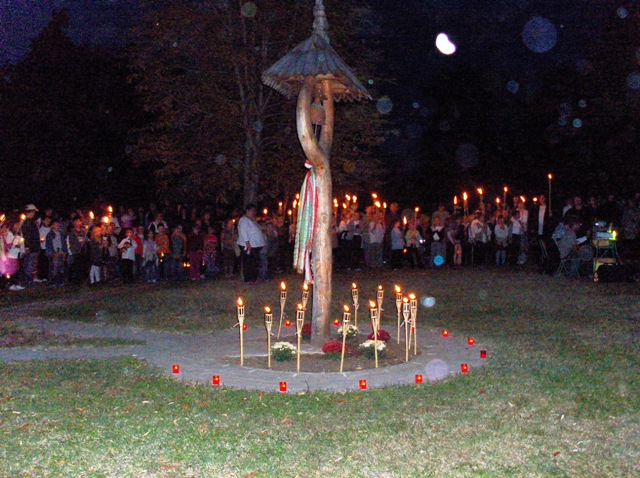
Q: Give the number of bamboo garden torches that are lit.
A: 12